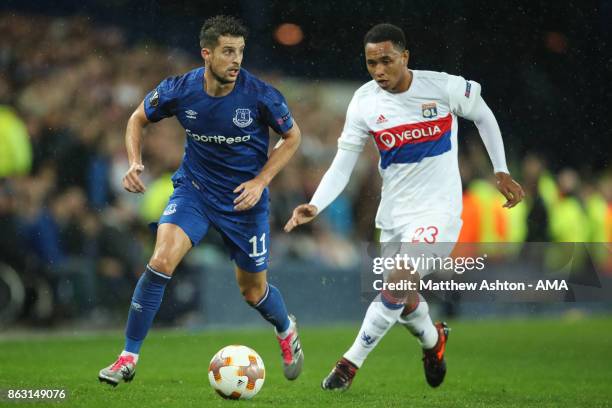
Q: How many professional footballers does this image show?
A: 2